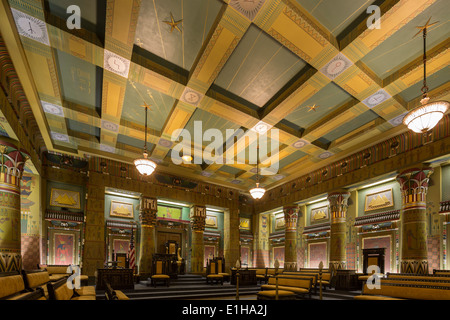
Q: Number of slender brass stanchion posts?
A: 3